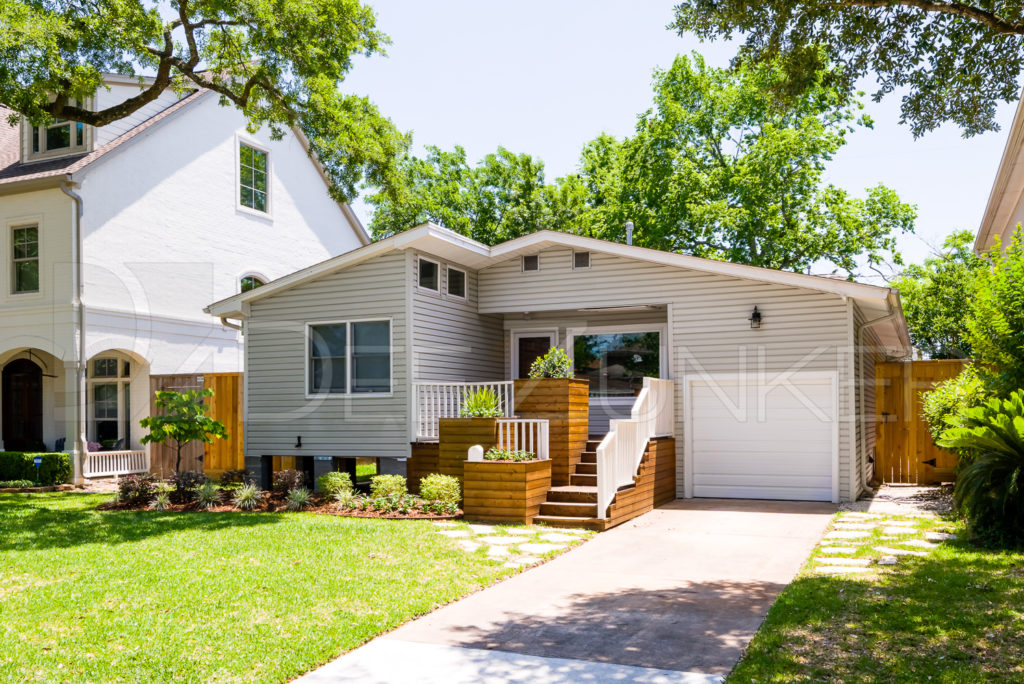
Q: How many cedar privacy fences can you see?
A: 2